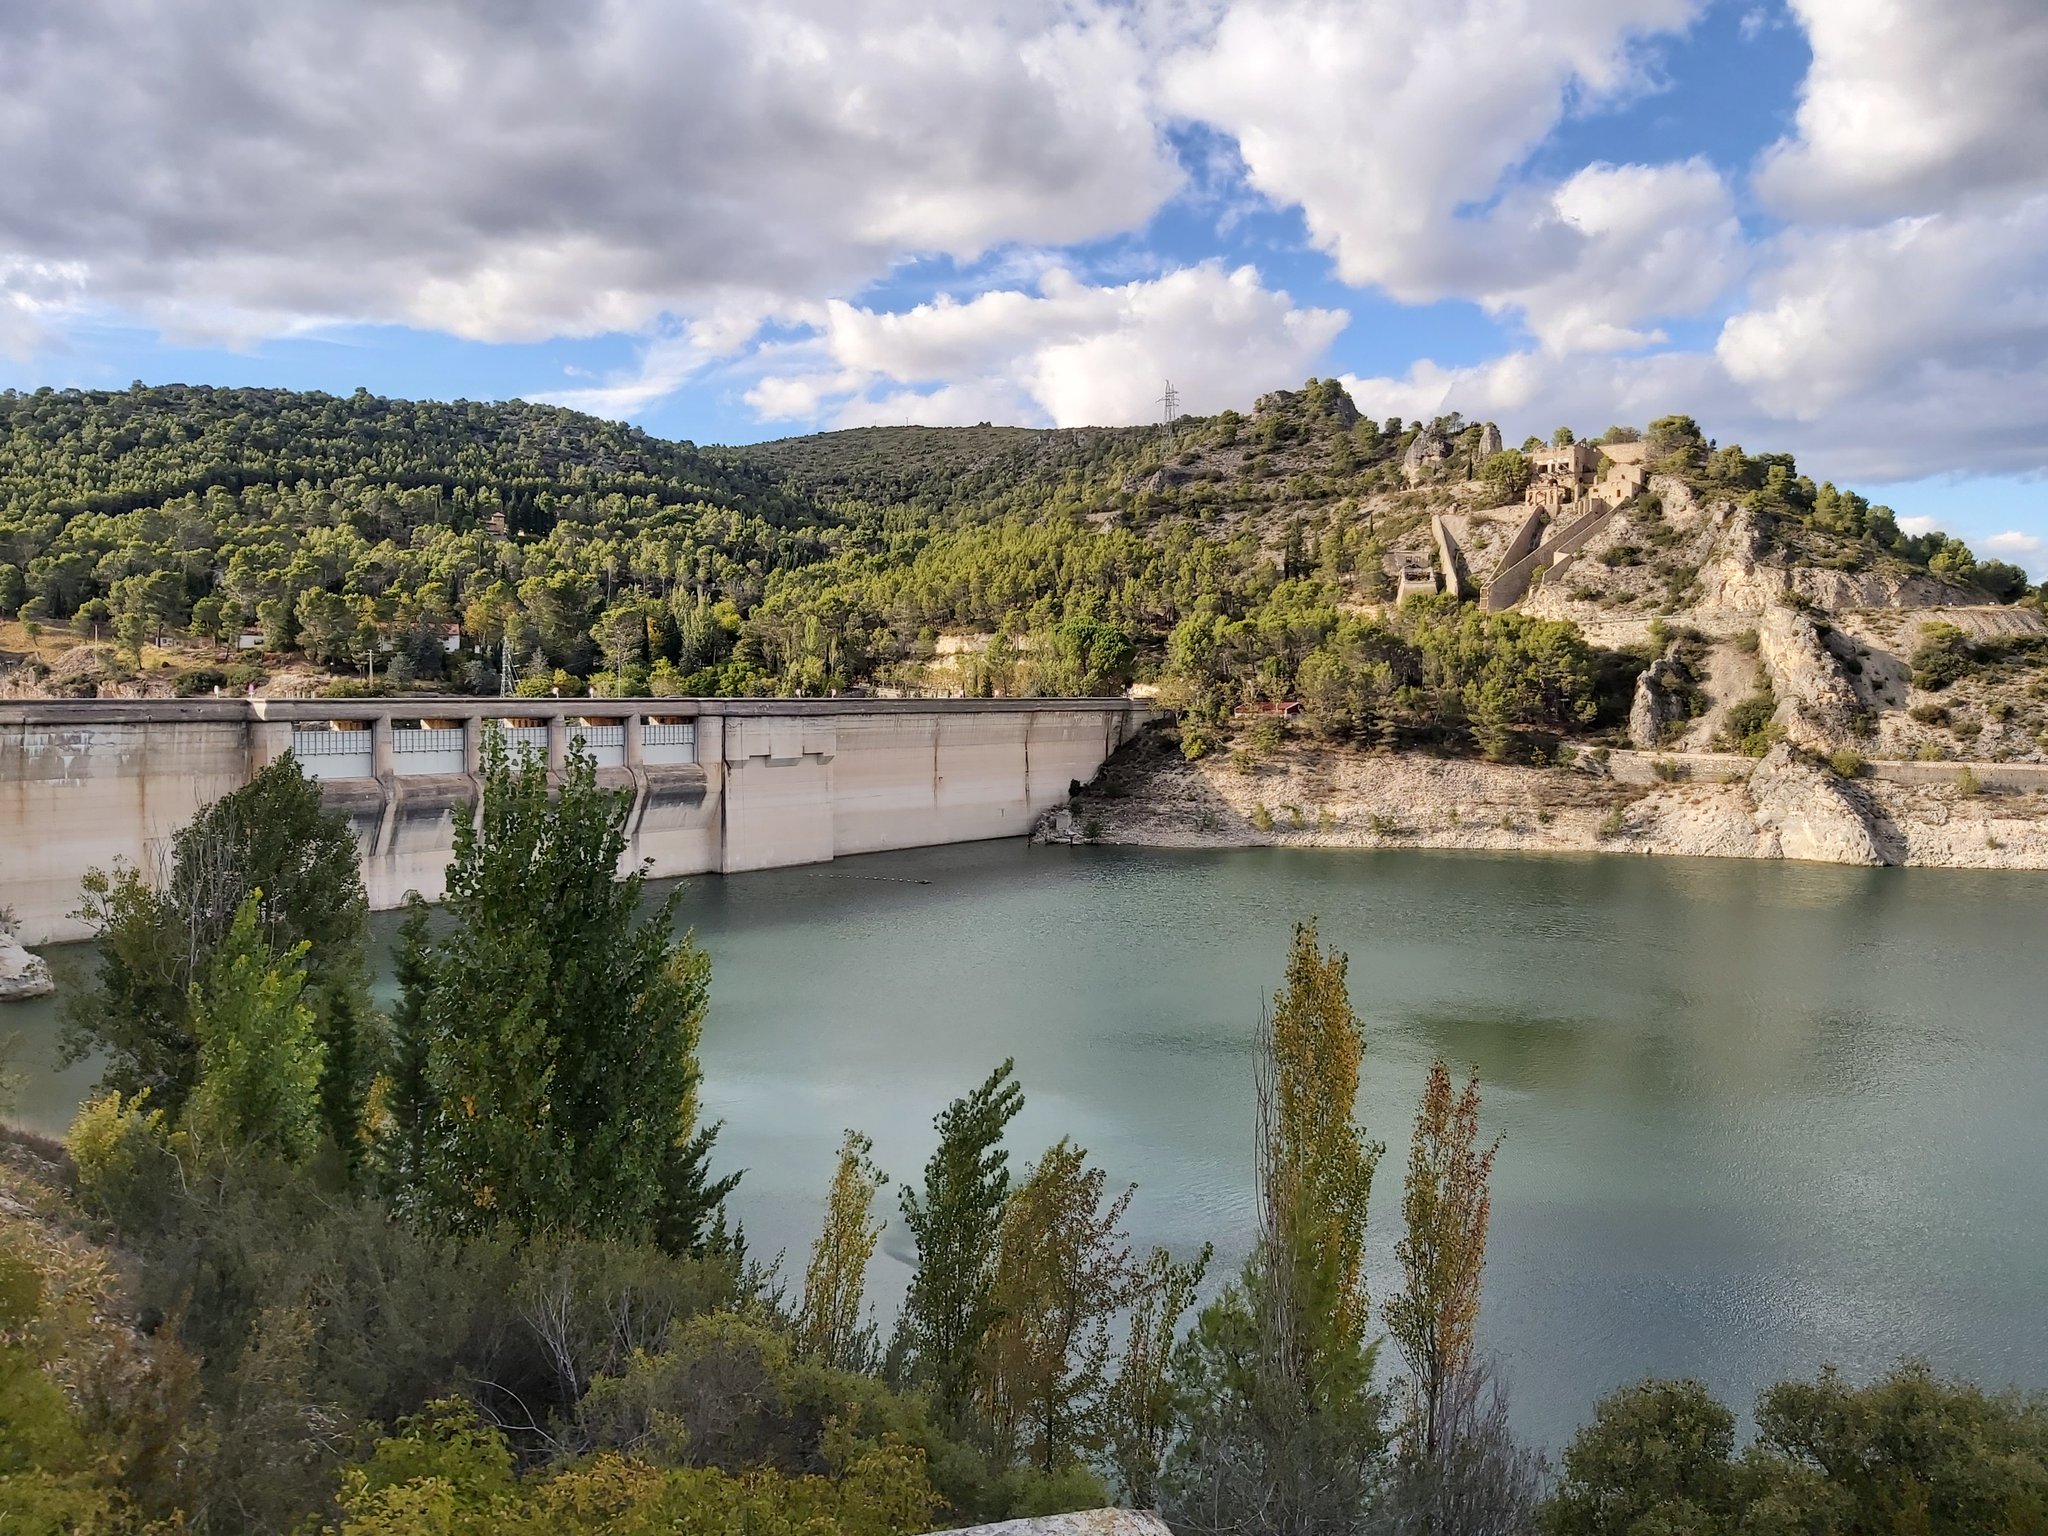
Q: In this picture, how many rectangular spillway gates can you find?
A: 5